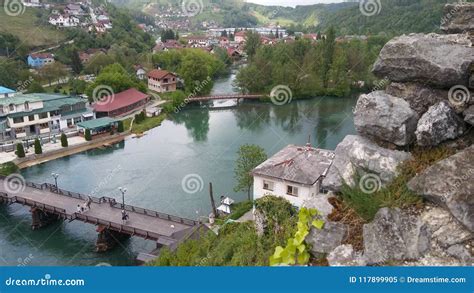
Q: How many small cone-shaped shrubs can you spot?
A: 5